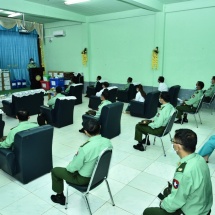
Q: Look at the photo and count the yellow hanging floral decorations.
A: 2